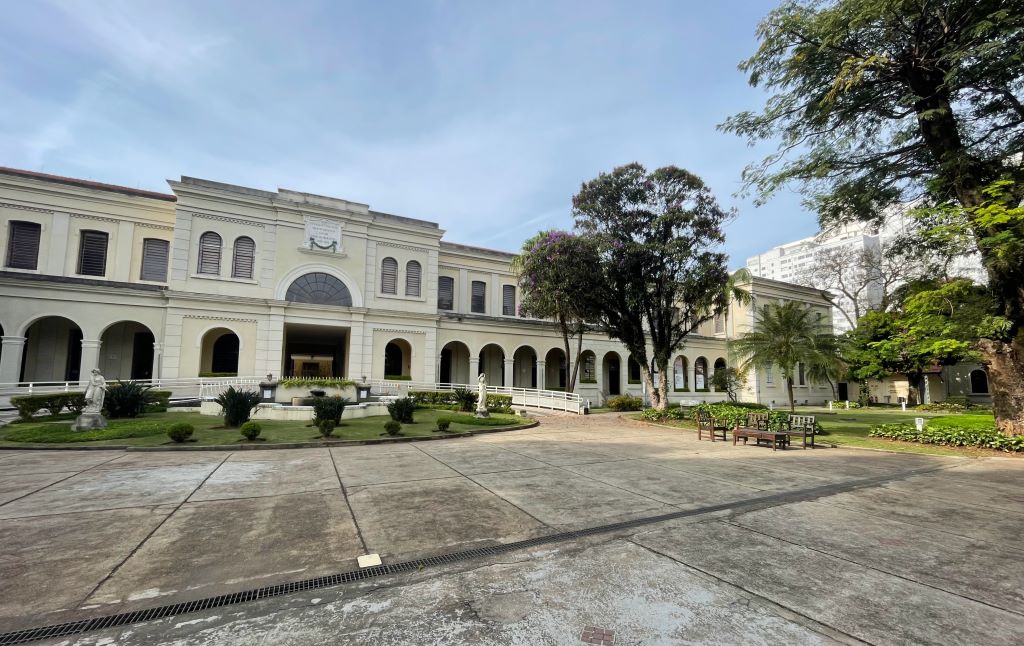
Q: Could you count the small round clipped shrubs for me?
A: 5